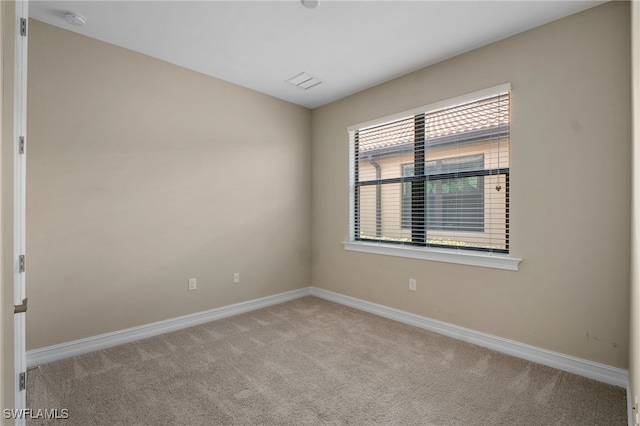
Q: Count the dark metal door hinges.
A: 4